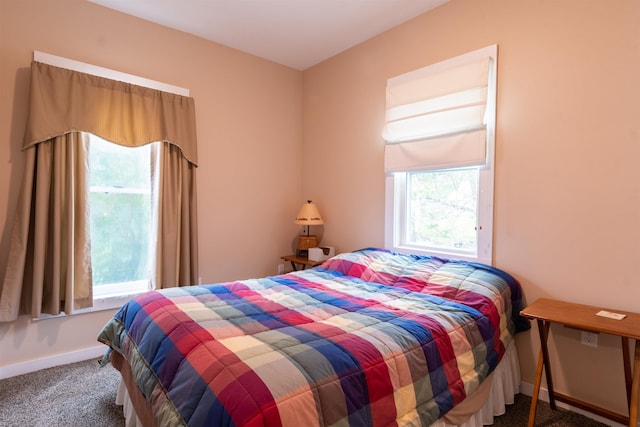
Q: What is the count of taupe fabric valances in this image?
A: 1